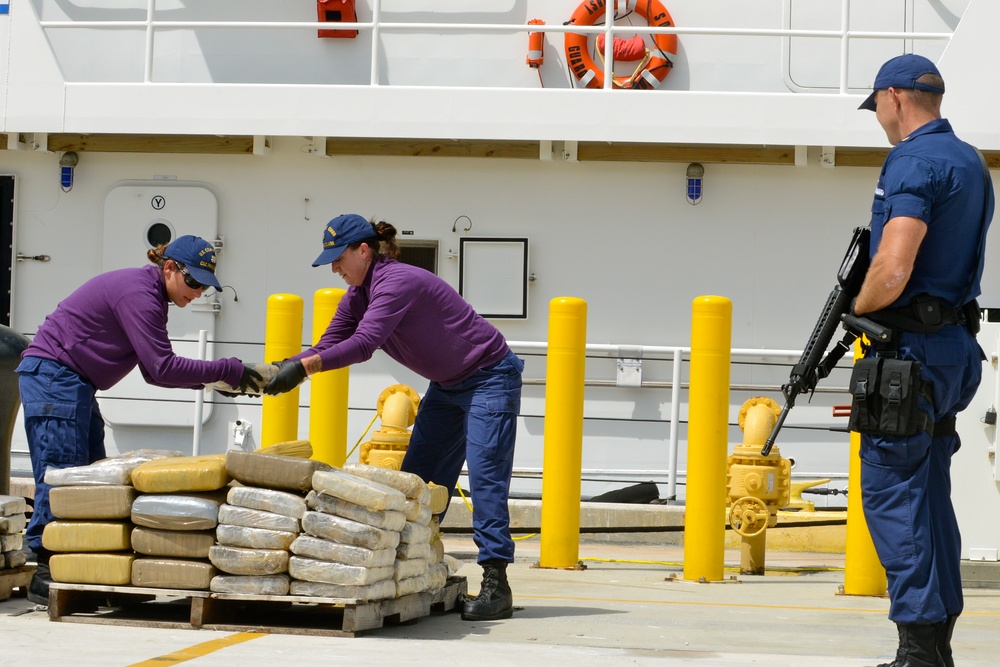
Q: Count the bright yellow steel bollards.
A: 5